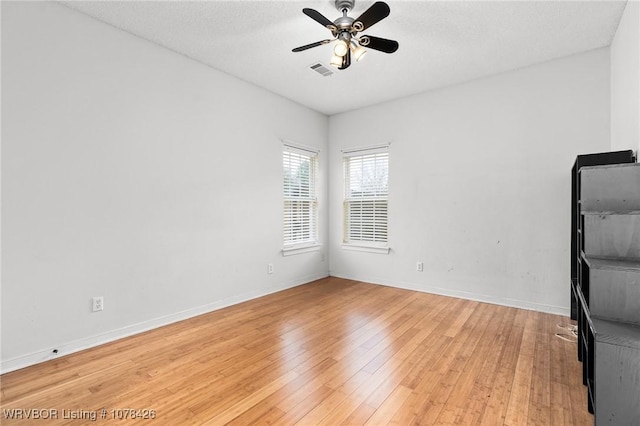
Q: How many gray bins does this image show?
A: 4